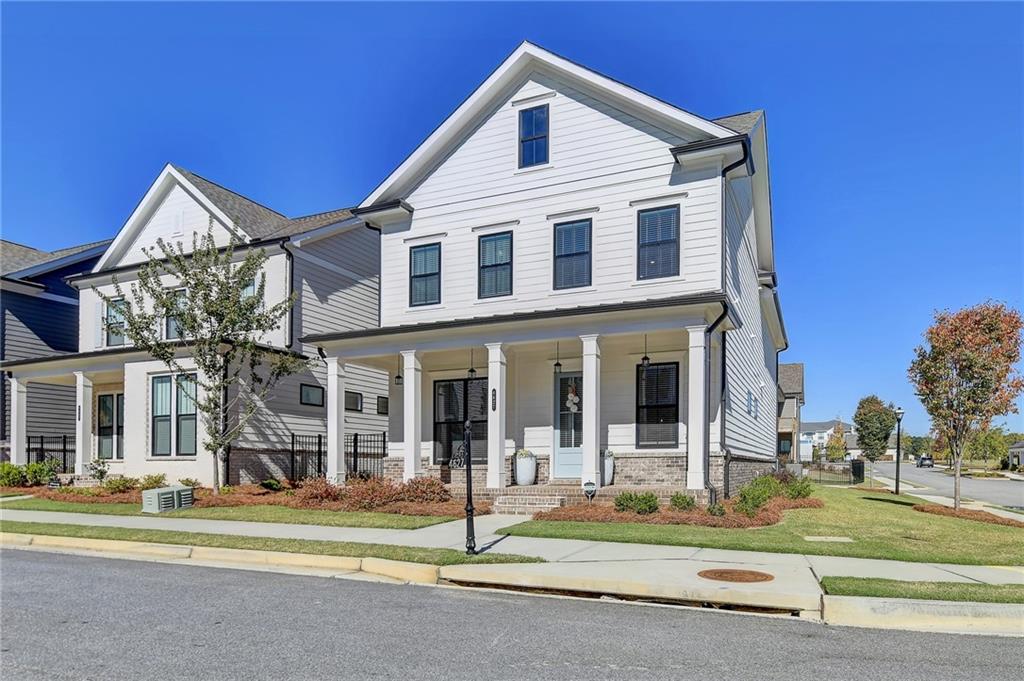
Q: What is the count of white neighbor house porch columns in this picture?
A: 2